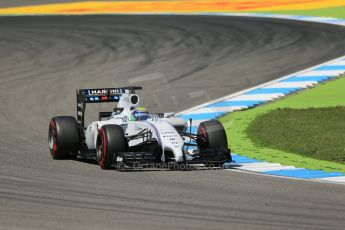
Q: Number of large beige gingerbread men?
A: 0